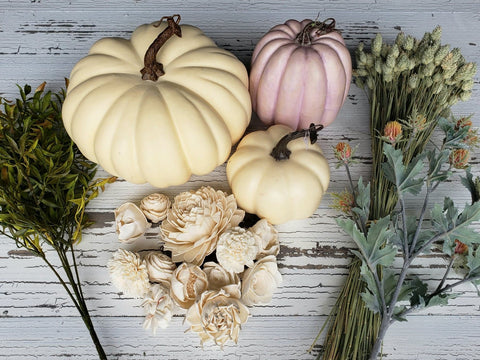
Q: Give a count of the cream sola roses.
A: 12